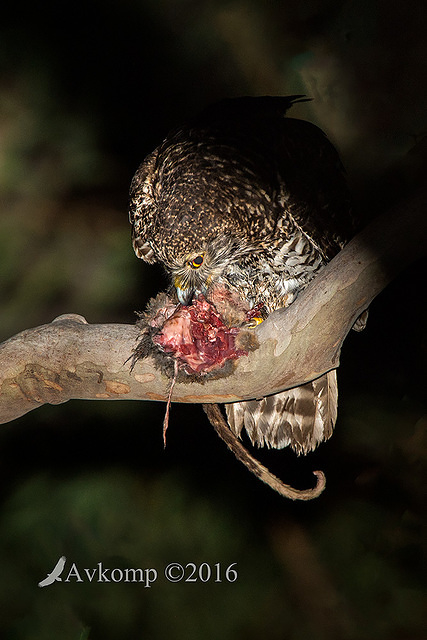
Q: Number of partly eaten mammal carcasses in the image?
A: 1